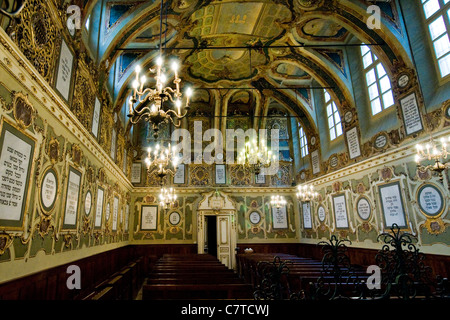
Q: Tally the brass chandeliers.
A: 7